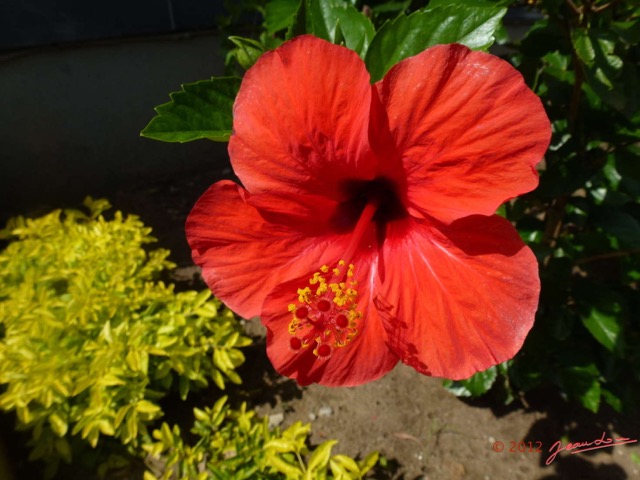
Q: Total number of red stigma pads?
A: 5